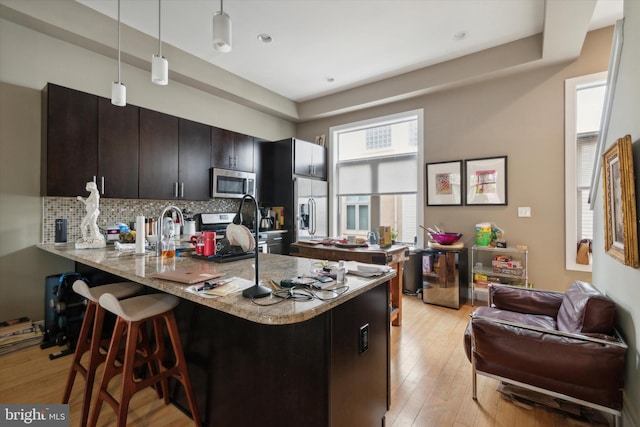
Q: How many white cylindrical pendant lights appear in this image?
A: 3